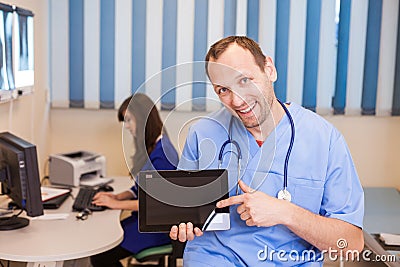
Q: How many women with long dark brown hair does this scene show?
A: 1